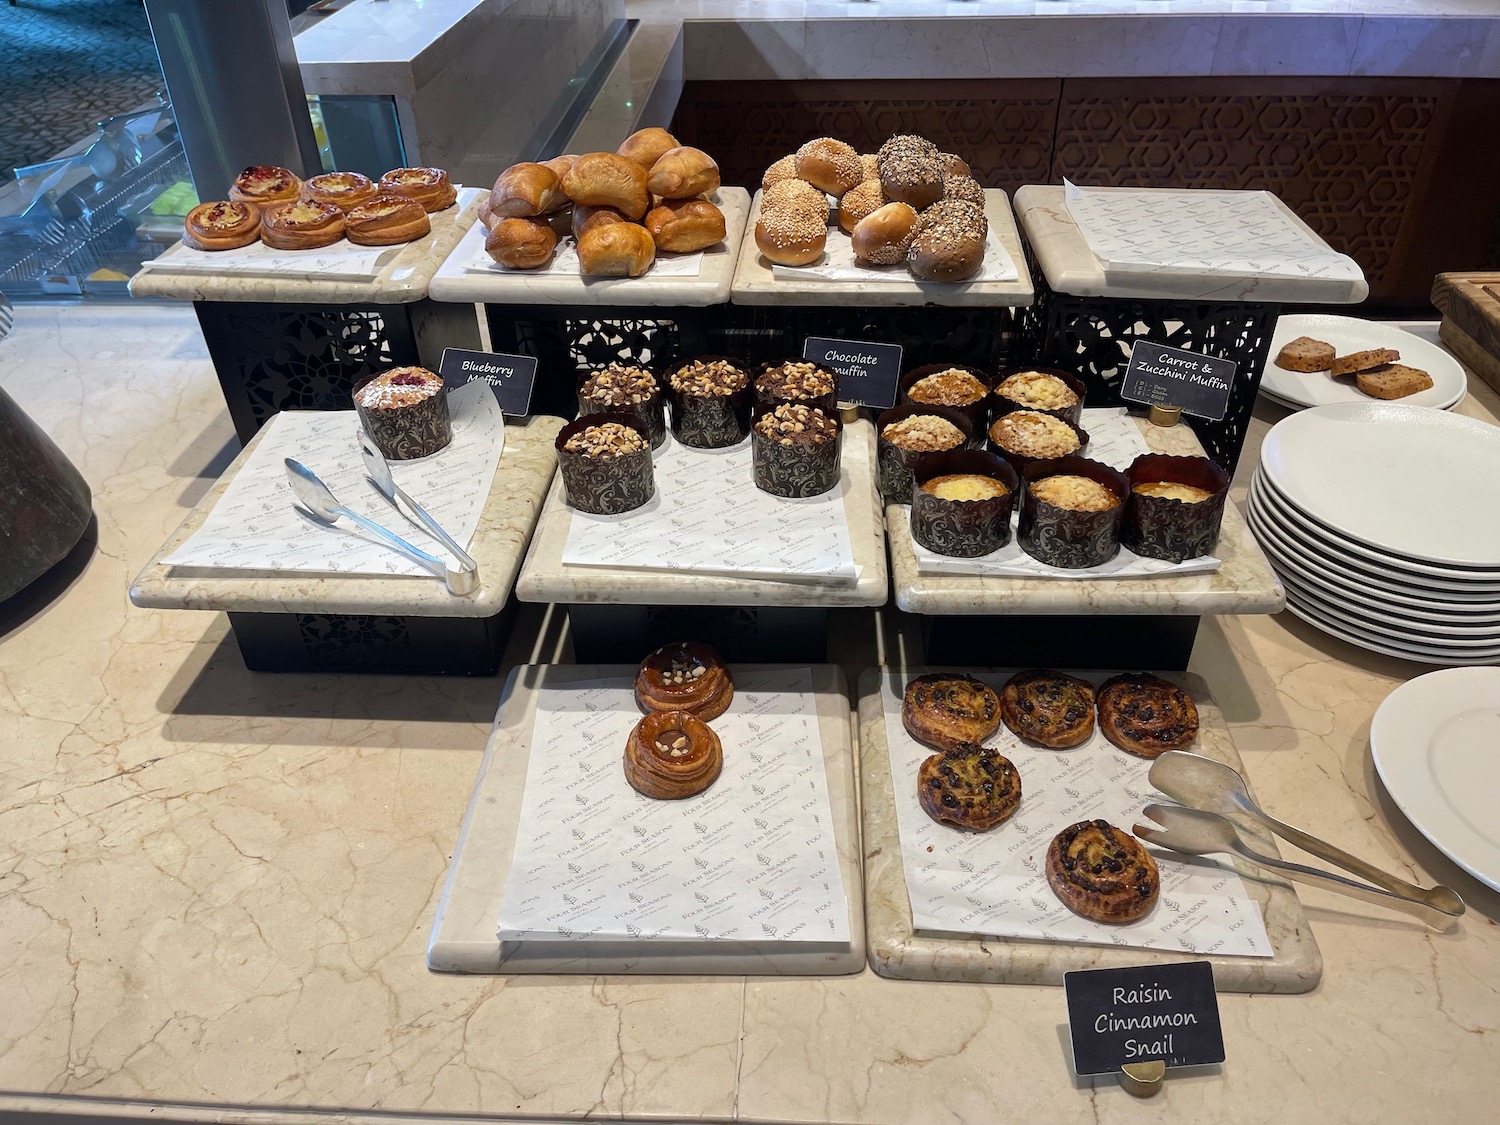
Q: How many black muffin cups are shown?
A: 13